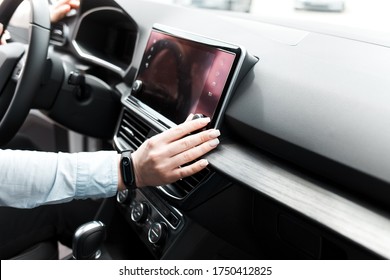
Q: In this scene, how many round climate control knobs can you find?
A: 3